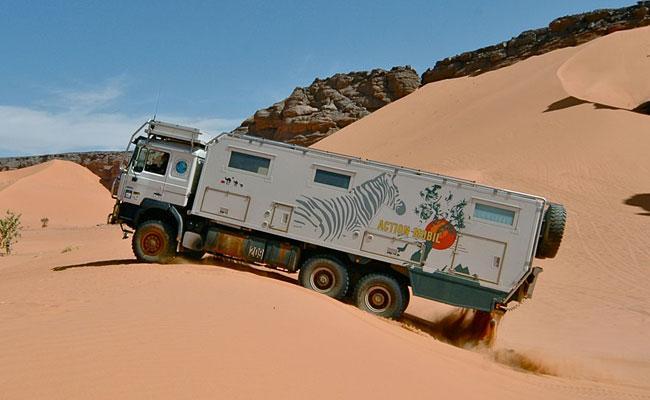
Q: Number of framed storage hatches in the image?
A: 4